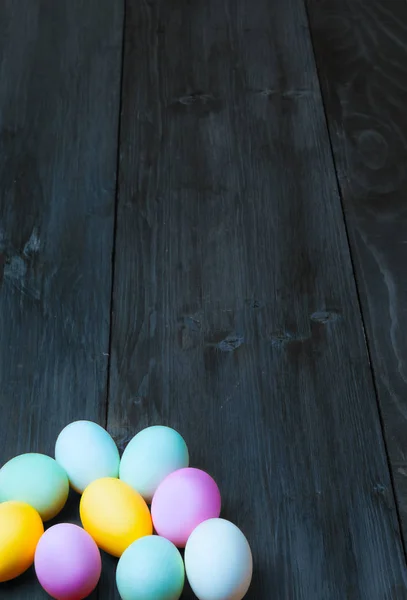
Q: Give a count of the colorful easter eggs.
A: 9